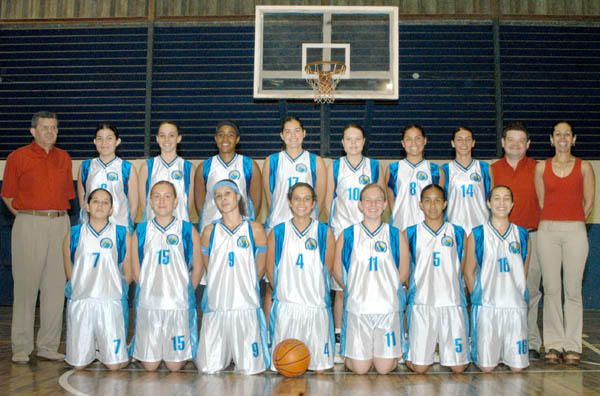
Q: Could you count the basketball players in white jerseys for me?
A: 14